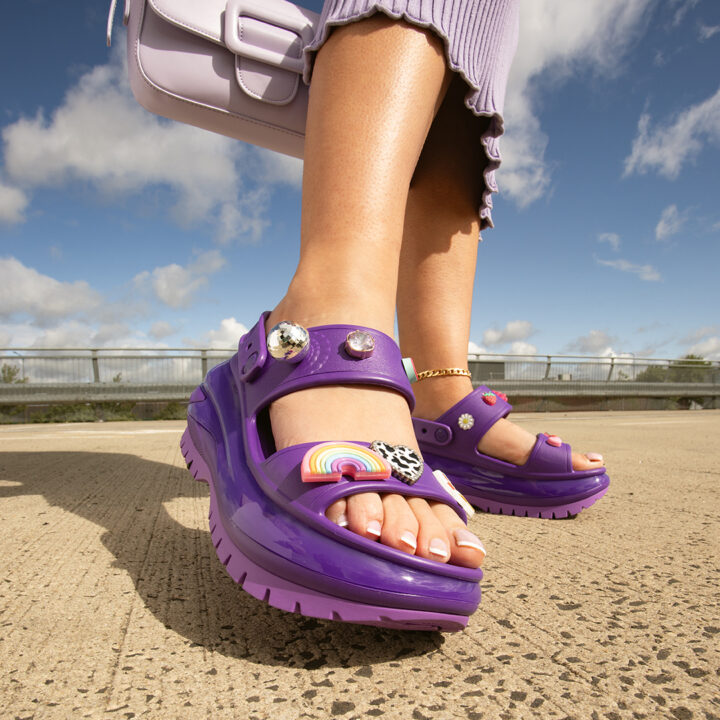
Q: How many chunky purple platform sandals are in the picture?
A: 2